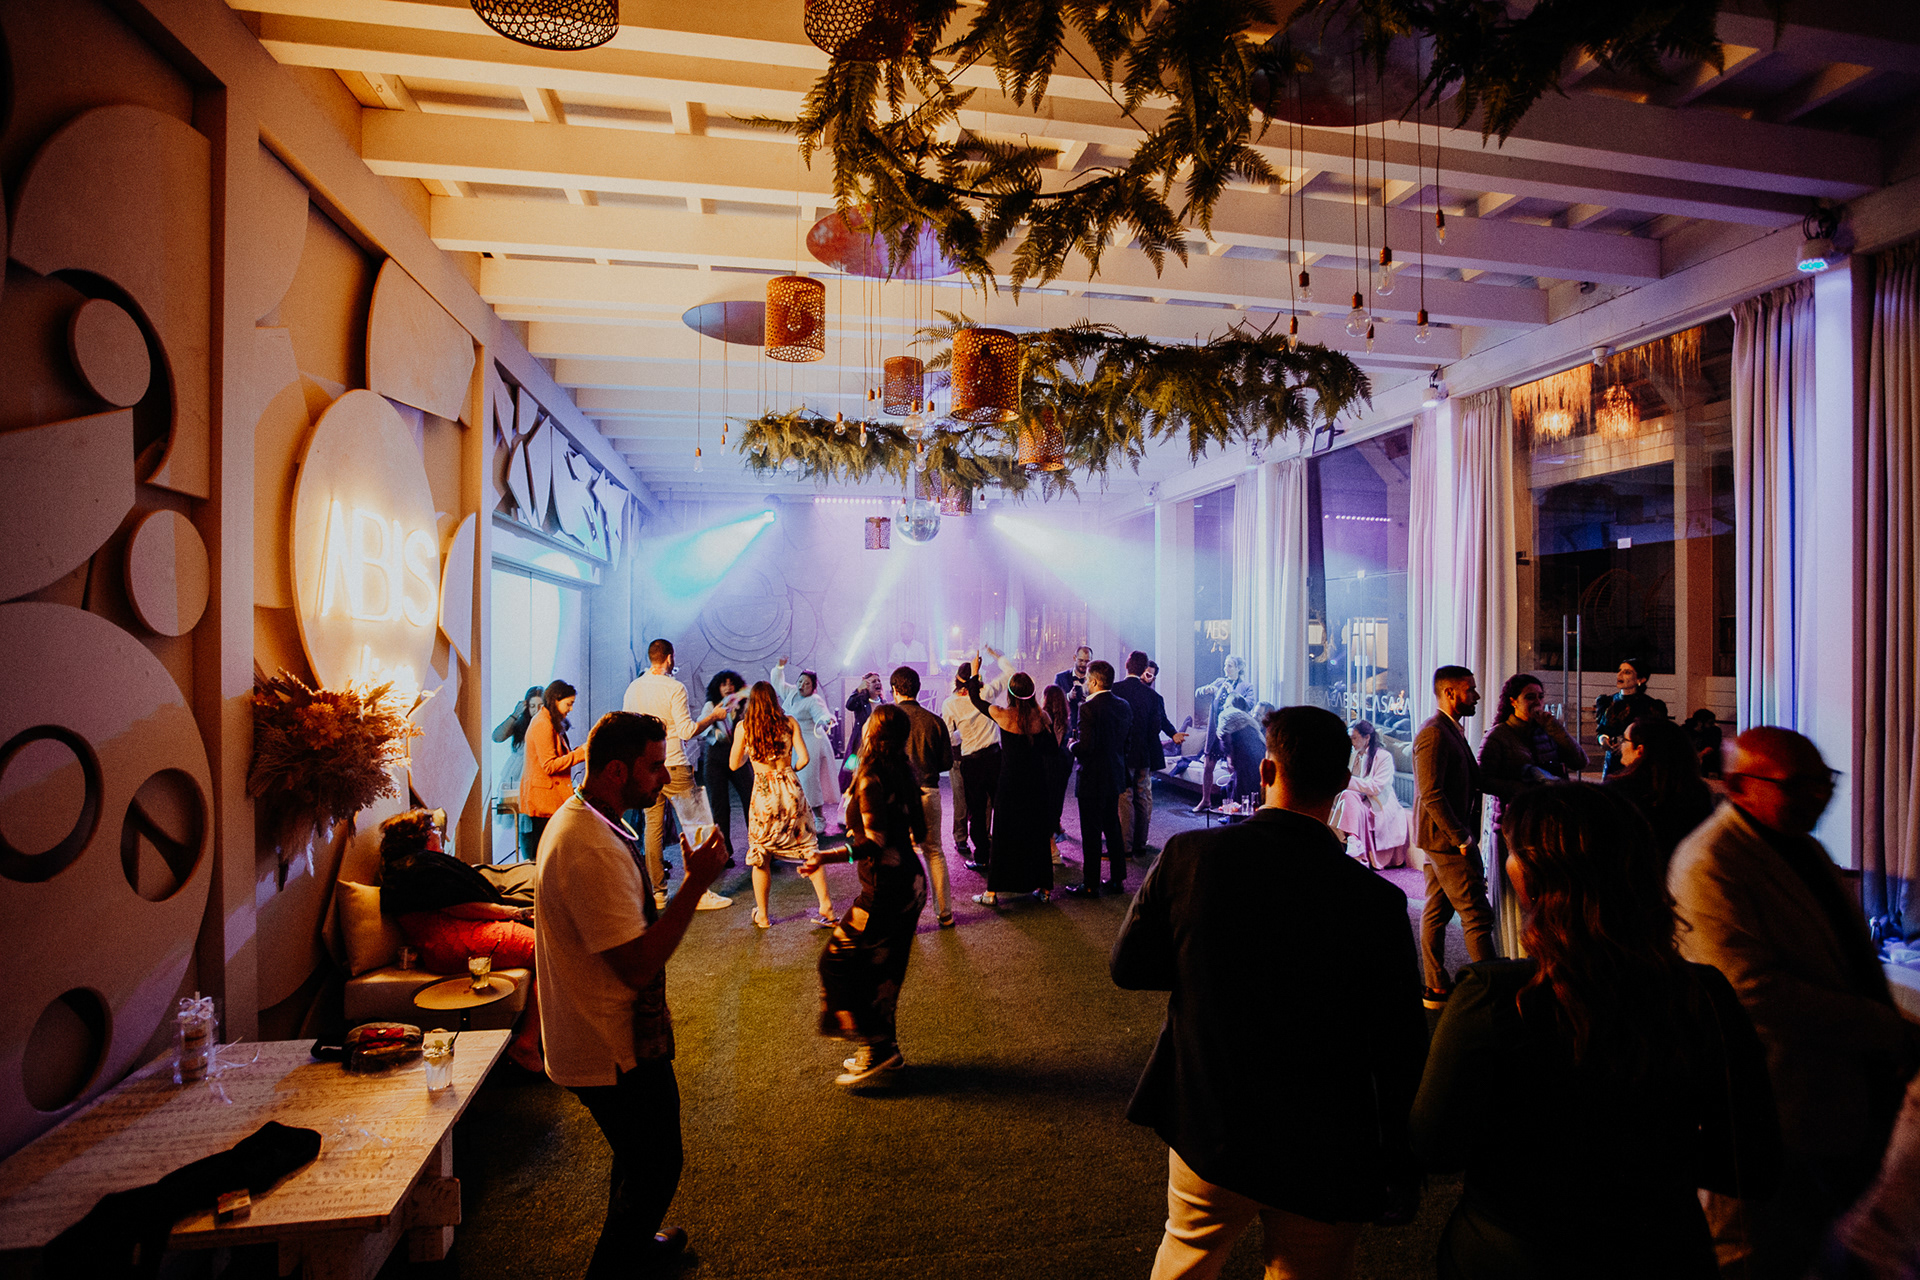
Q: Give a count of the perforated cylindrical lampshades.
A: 9